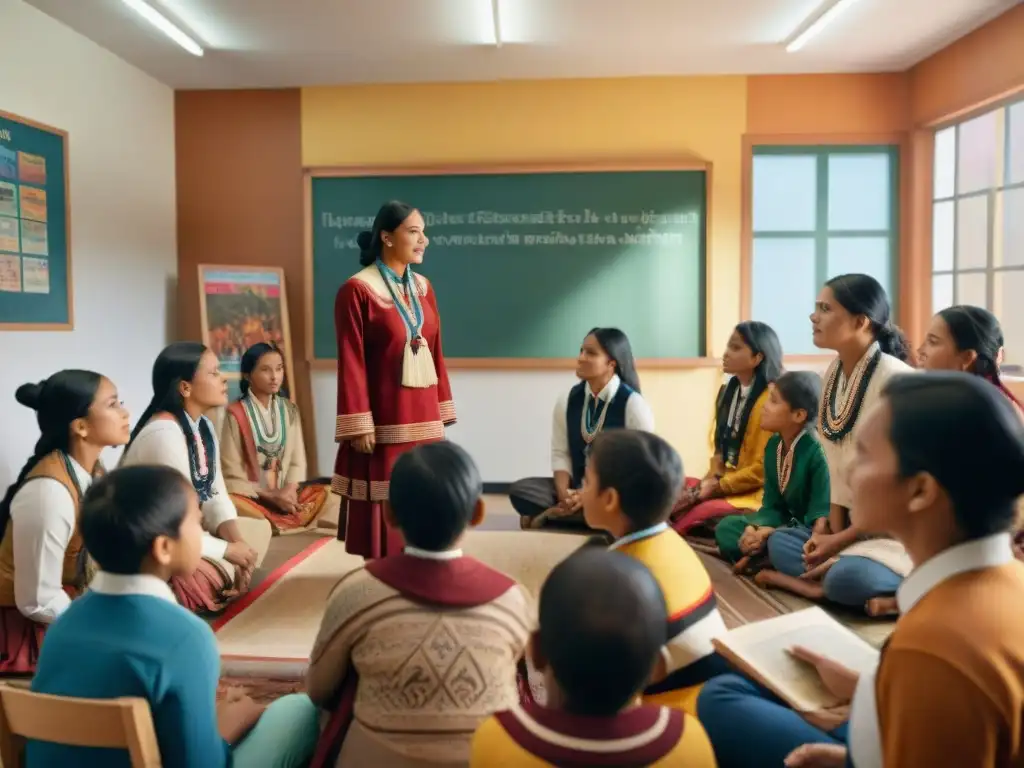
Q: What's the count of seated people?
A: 13